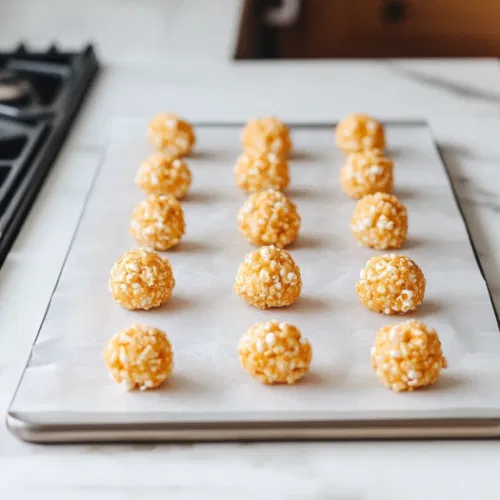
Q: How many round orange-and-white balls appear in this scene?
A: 15